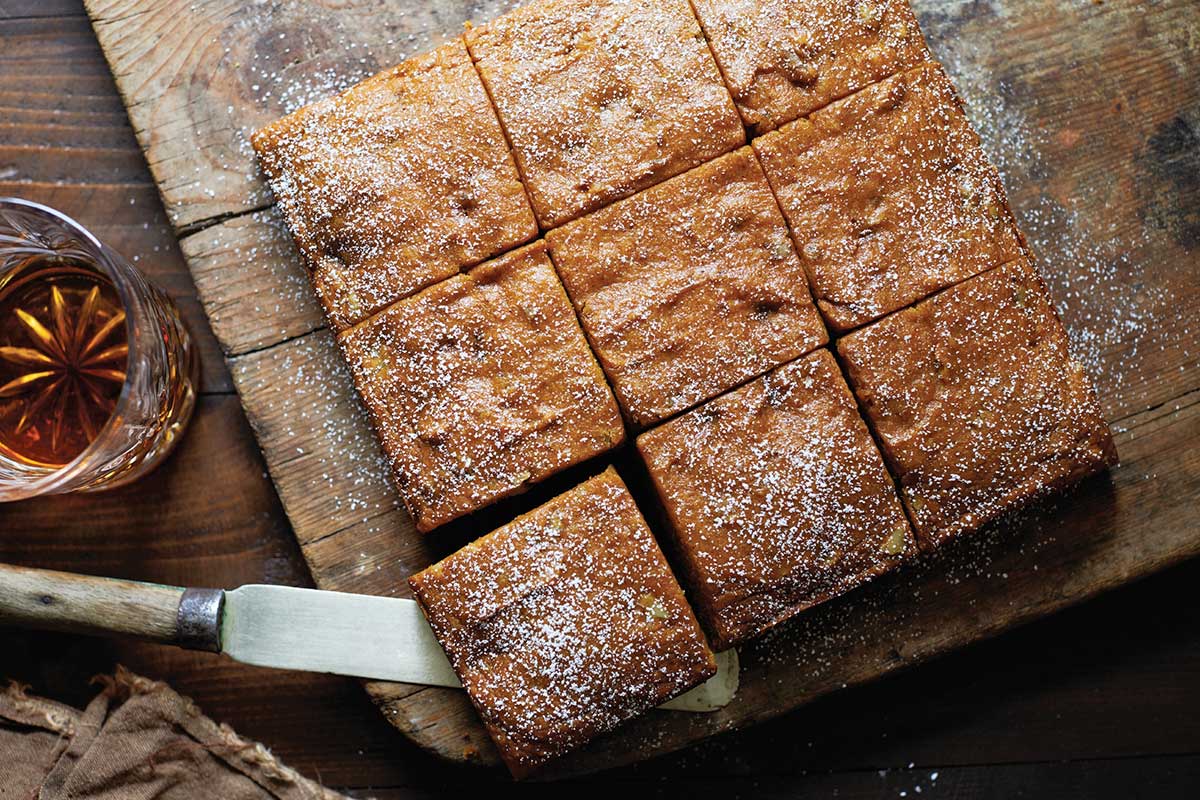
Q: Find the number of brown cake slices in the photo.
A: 9